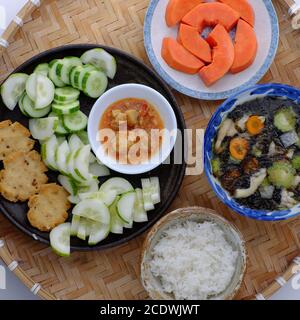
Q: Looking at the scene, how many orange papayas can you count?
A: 7